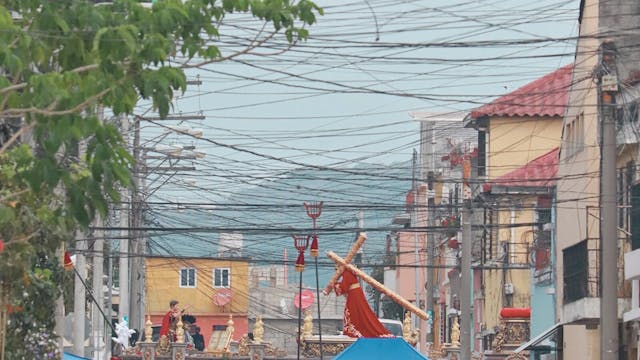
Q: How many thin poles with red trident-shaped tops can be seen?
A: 2